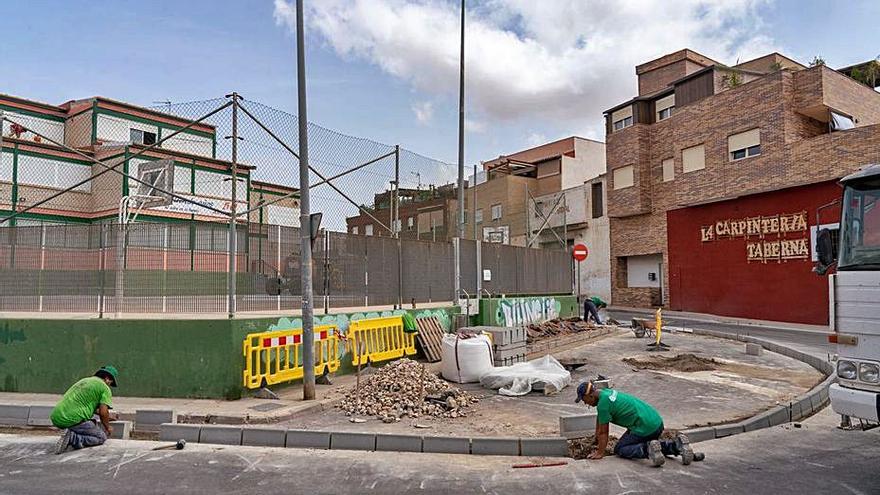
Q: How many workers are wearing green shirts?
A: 3